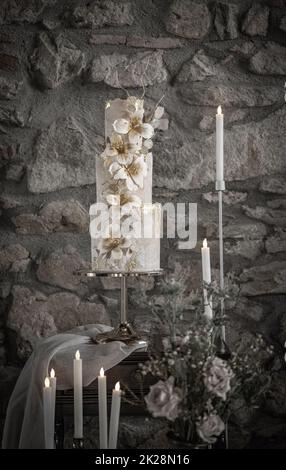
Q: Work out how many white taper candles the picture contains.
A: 7